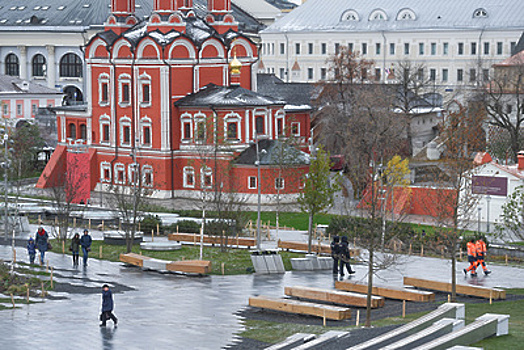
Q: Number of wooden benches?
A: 7